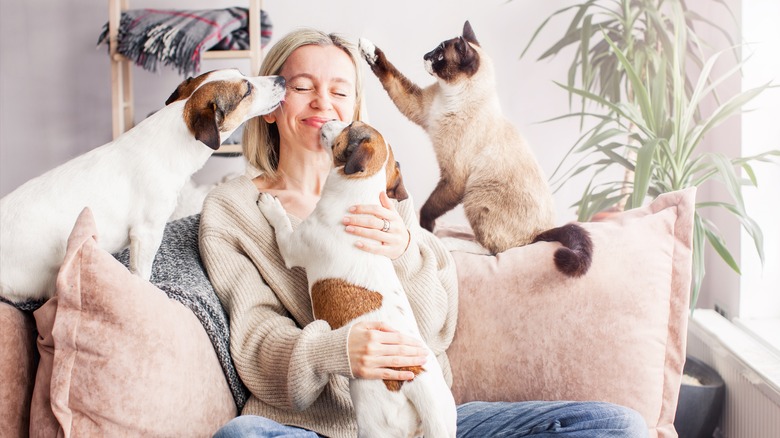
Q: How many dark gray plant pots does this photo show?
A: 1